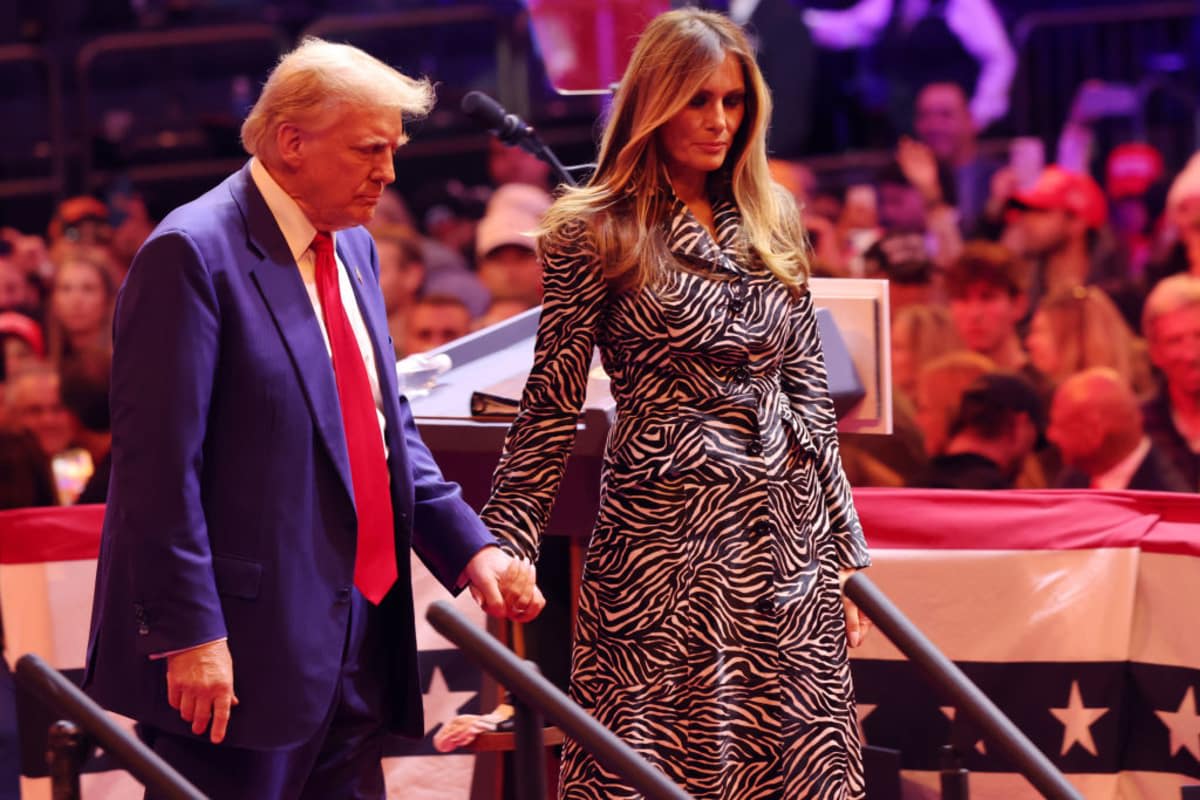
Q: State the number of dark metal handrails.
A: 3